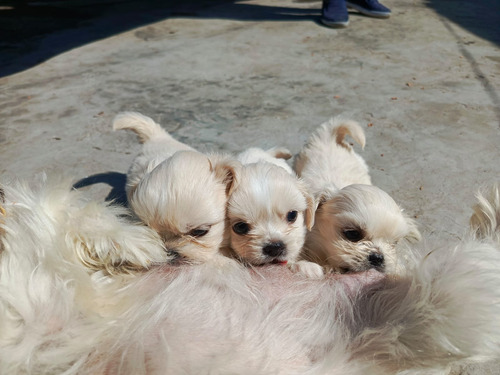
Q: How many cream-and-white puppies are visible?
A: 3